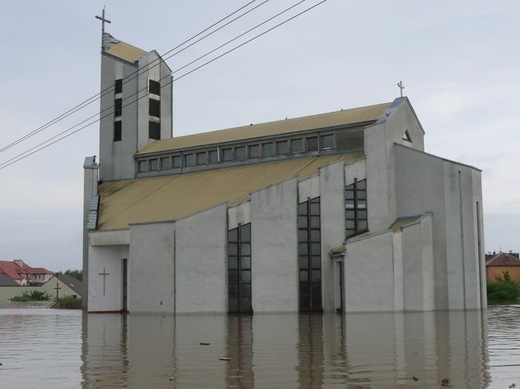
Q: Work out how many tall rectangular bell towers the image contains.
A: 1